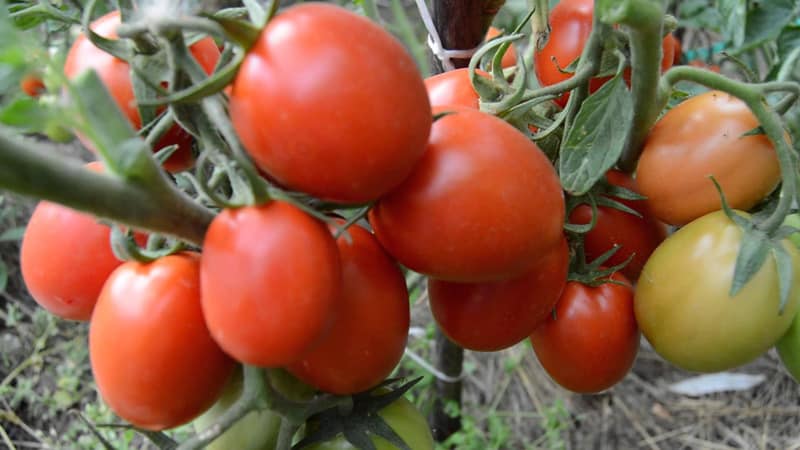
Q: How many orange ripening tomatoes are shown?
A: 1